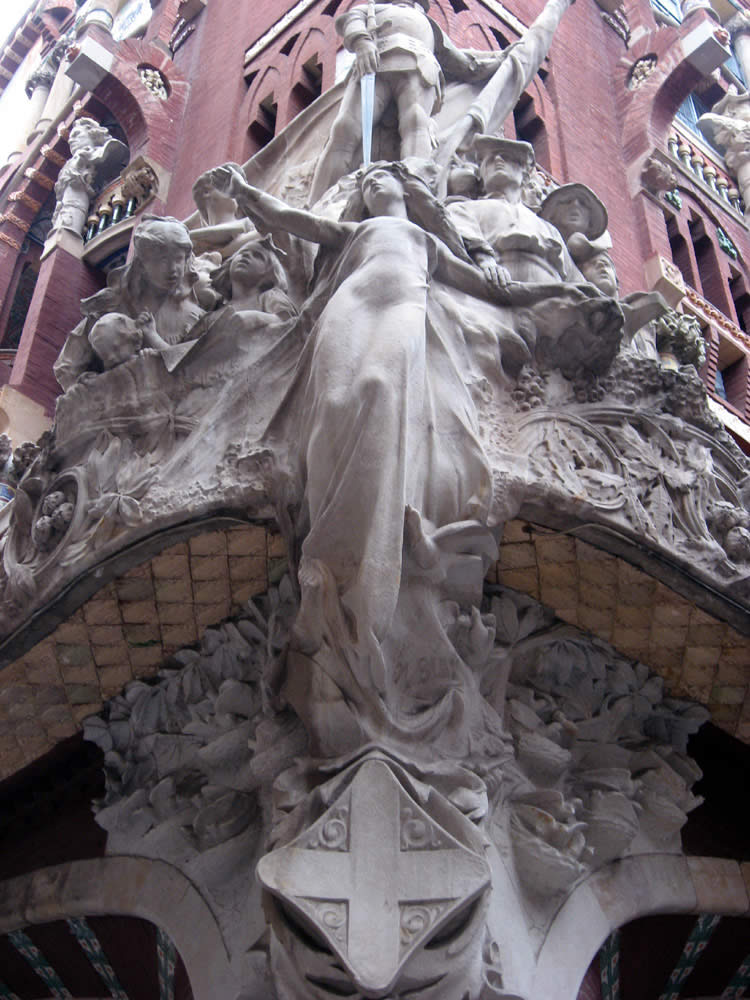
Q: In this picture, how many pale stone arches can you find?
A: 2